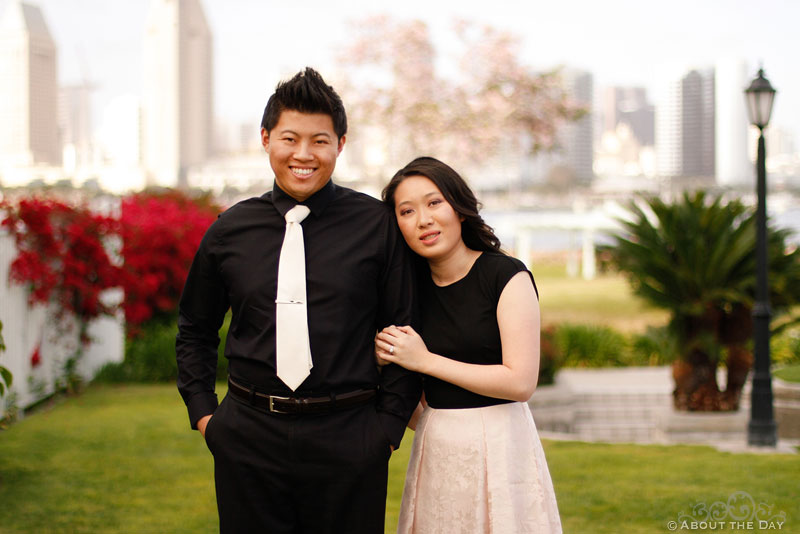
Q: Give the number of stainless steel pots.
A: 0